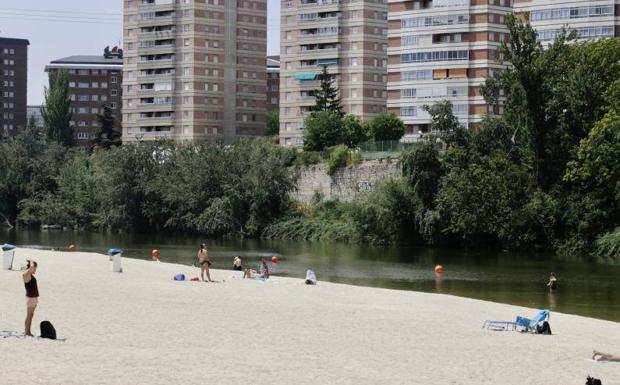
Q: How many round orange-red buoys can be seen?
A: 4